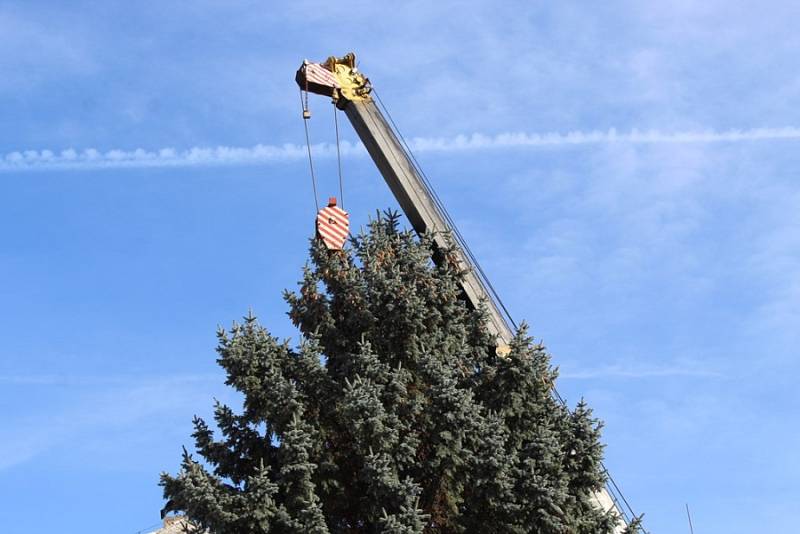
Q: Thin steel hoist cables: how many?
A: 2